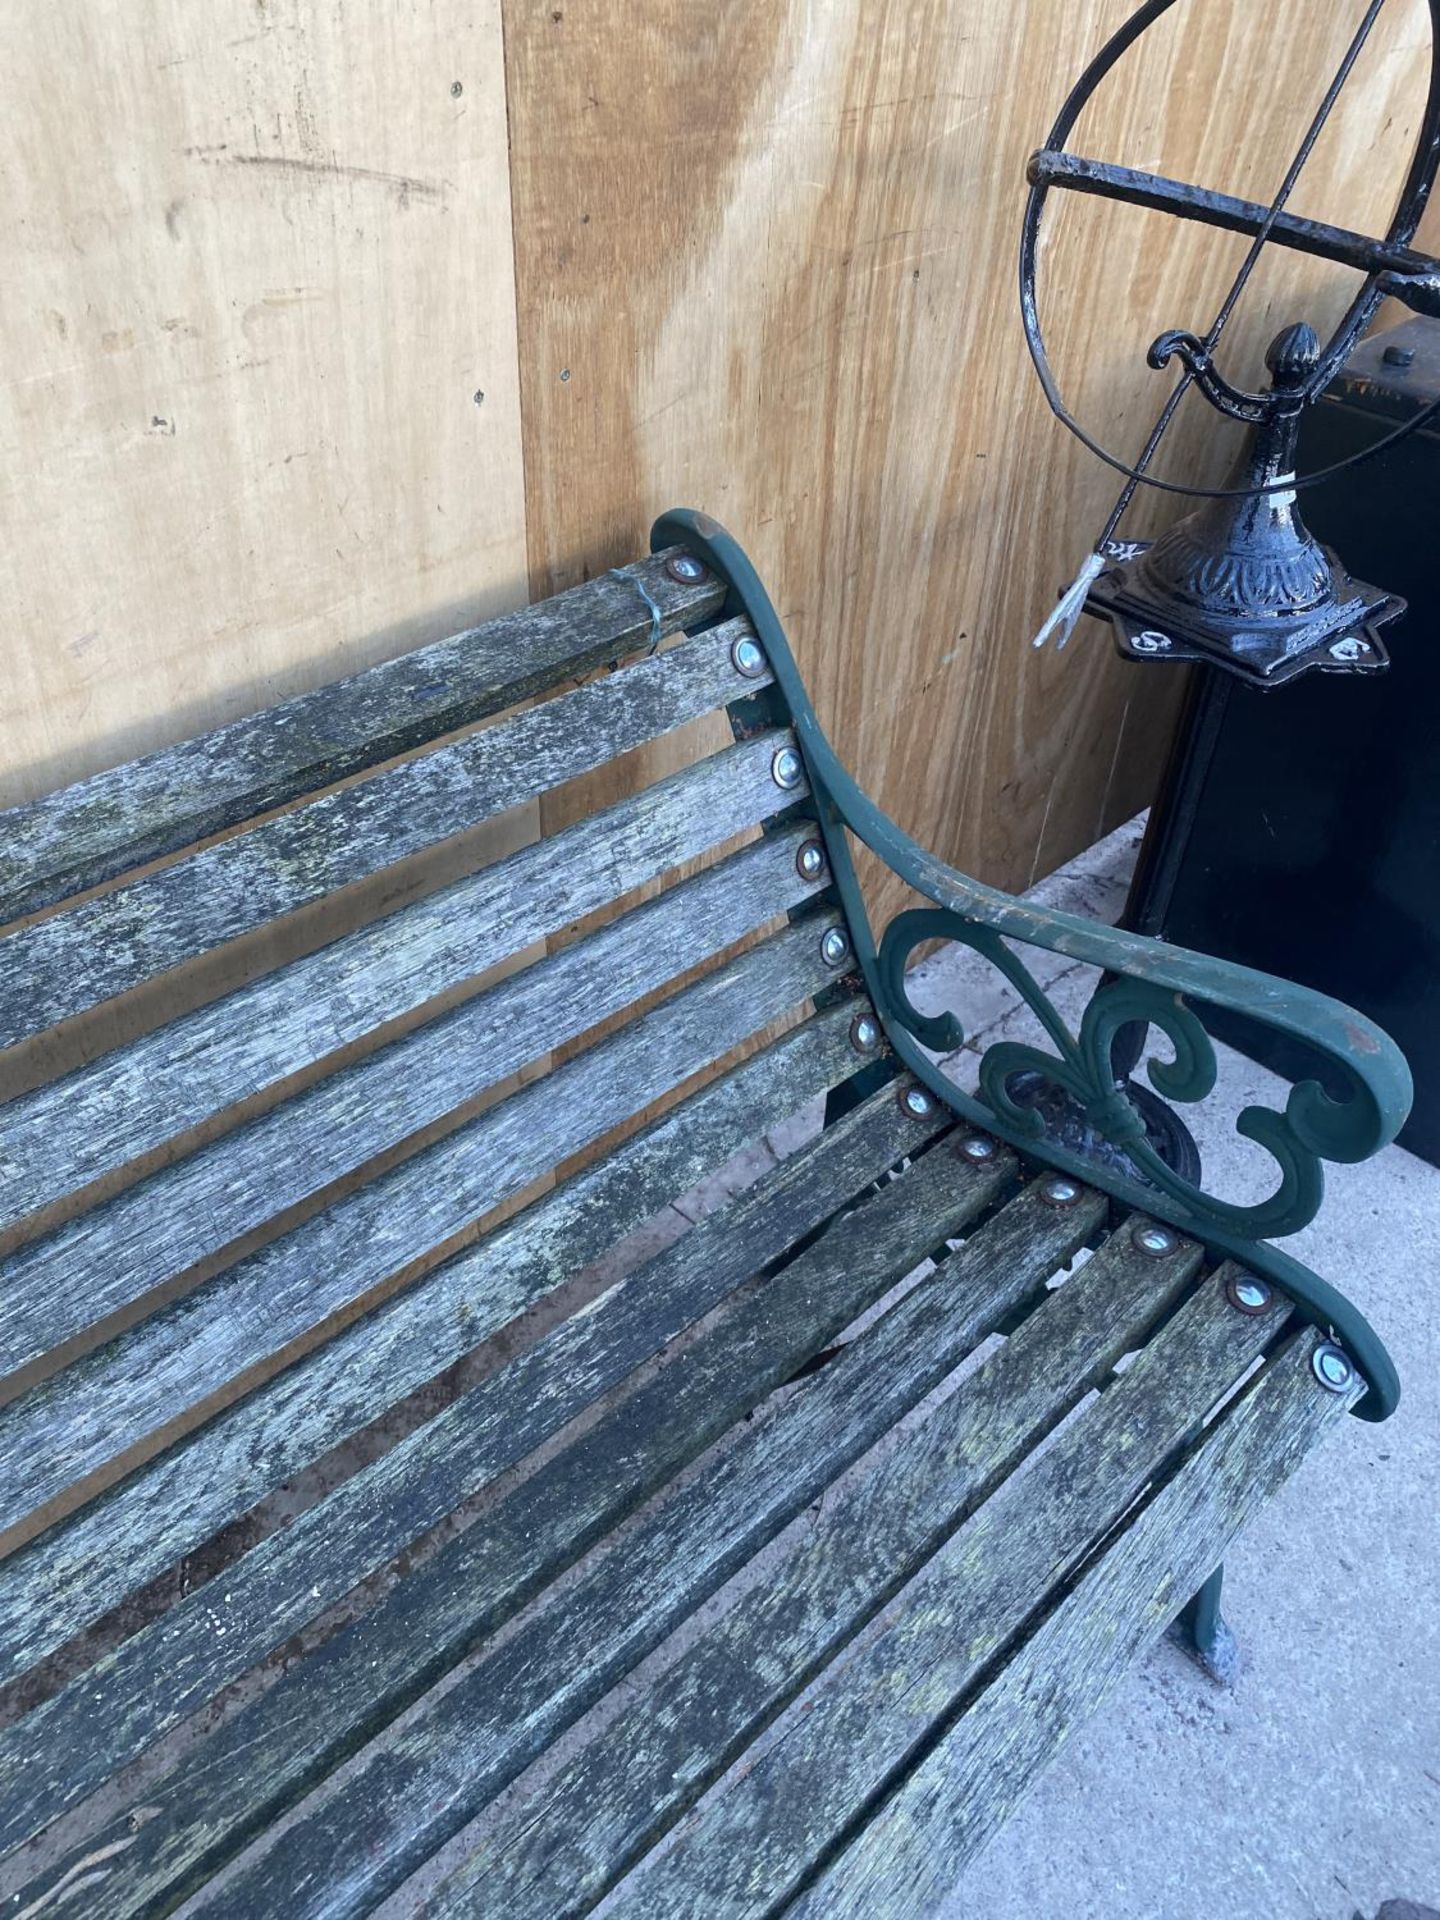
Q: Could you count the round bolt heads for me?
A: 12